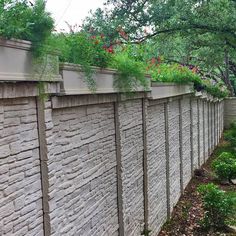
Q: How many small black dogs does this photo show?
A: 0